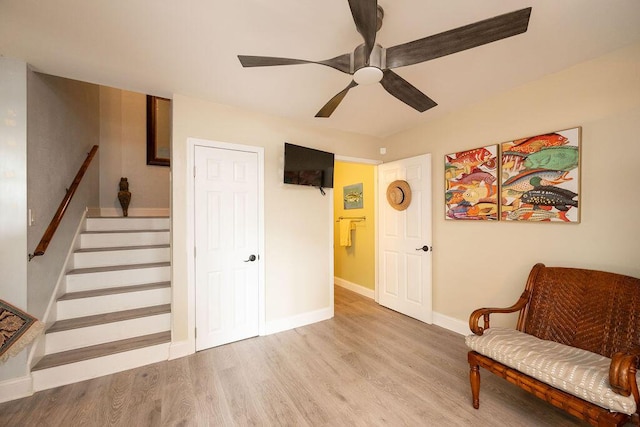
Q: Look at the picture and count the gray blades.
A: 5